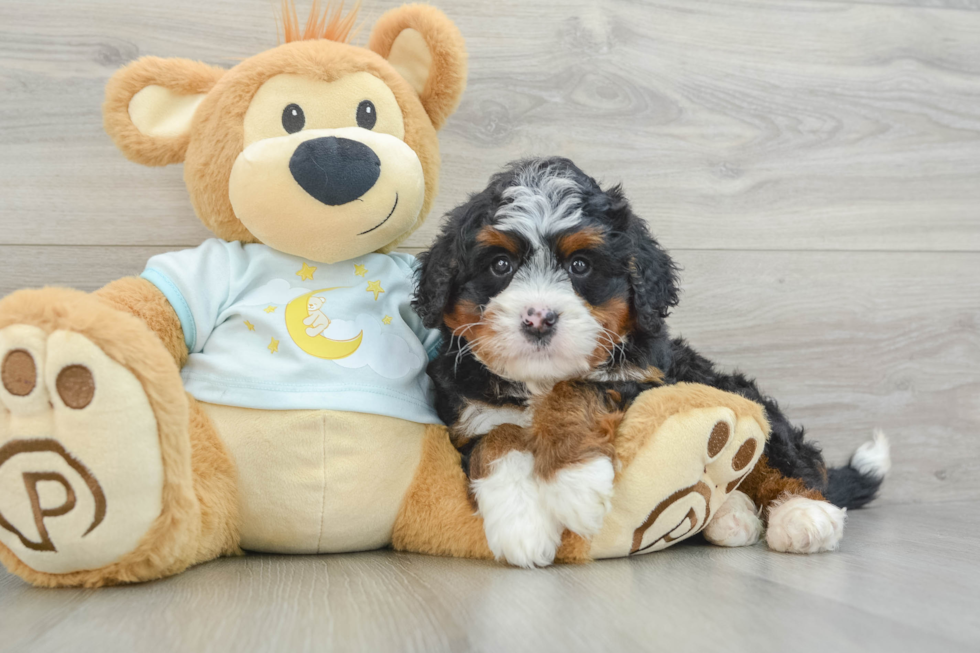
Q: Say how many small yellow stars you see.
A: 7